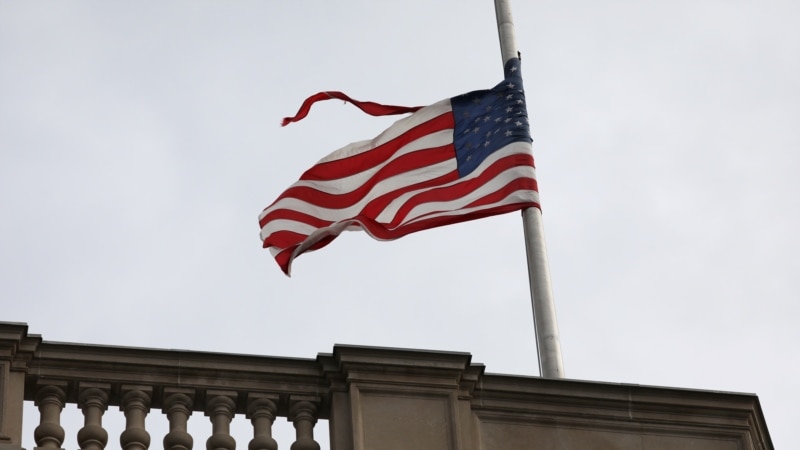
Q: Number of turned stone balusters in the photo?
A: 7